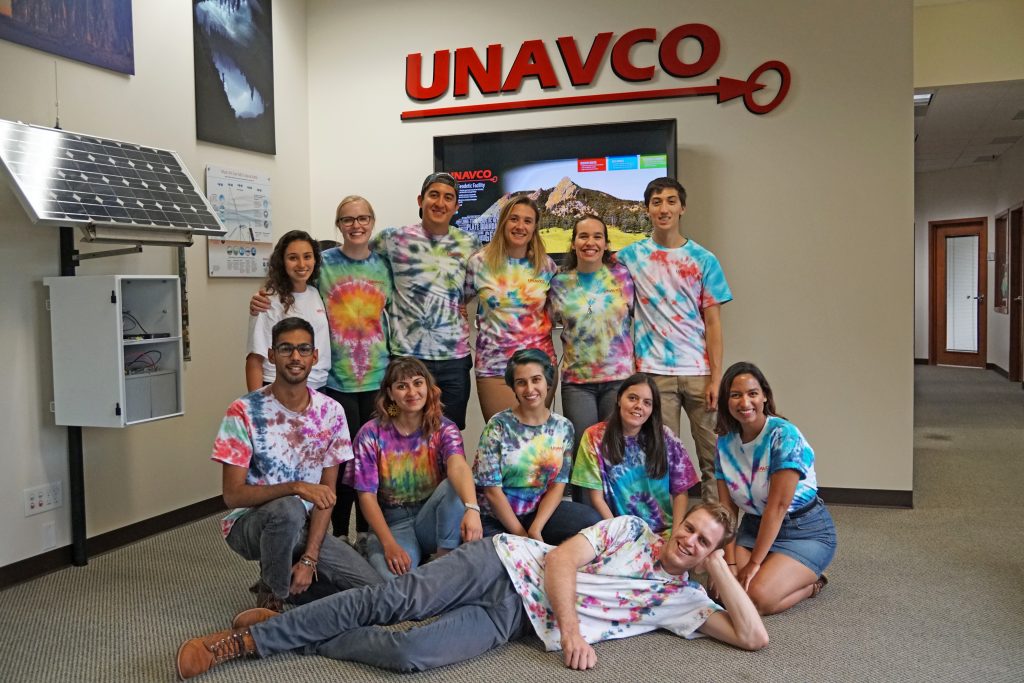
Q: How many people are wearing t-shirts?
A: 12